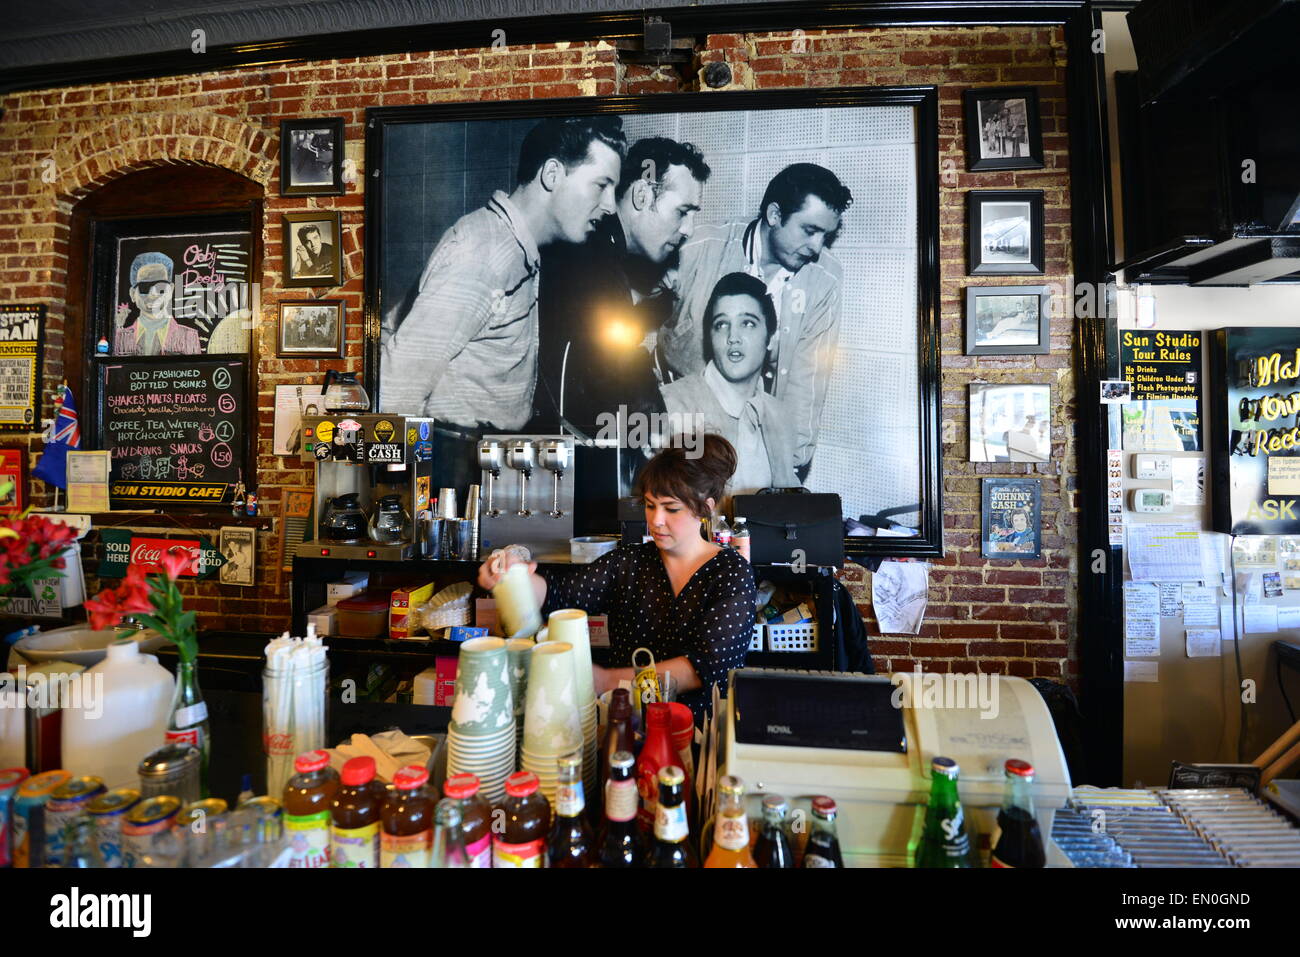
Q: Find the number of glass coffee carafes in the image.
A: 3